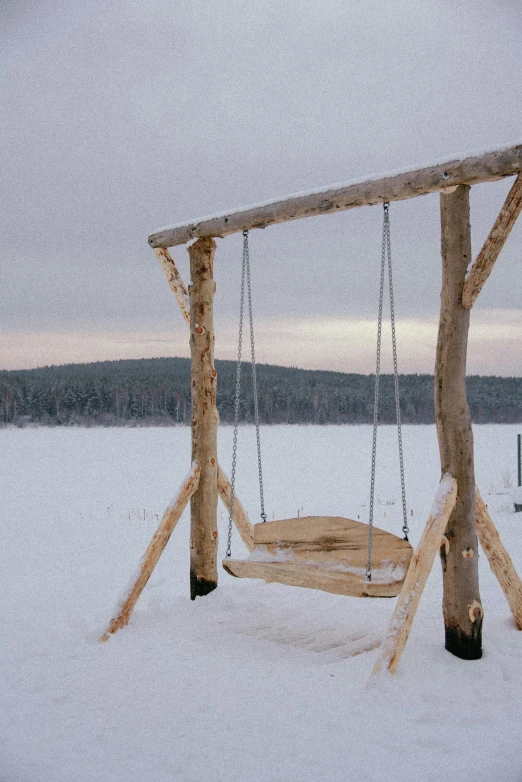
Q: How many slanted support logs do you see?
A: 6